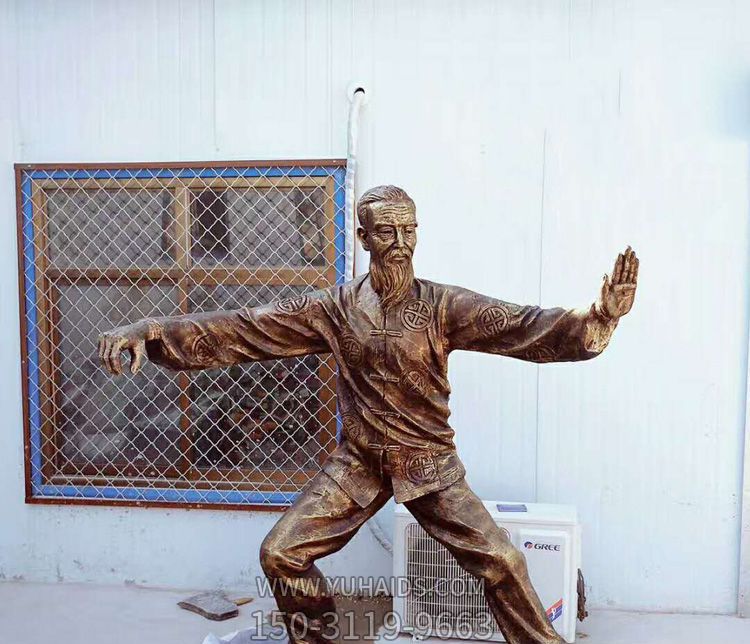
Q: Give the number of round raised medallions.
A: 9